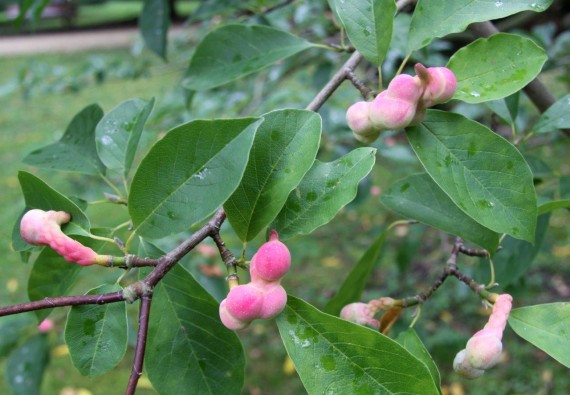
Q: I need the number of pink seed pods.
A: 5